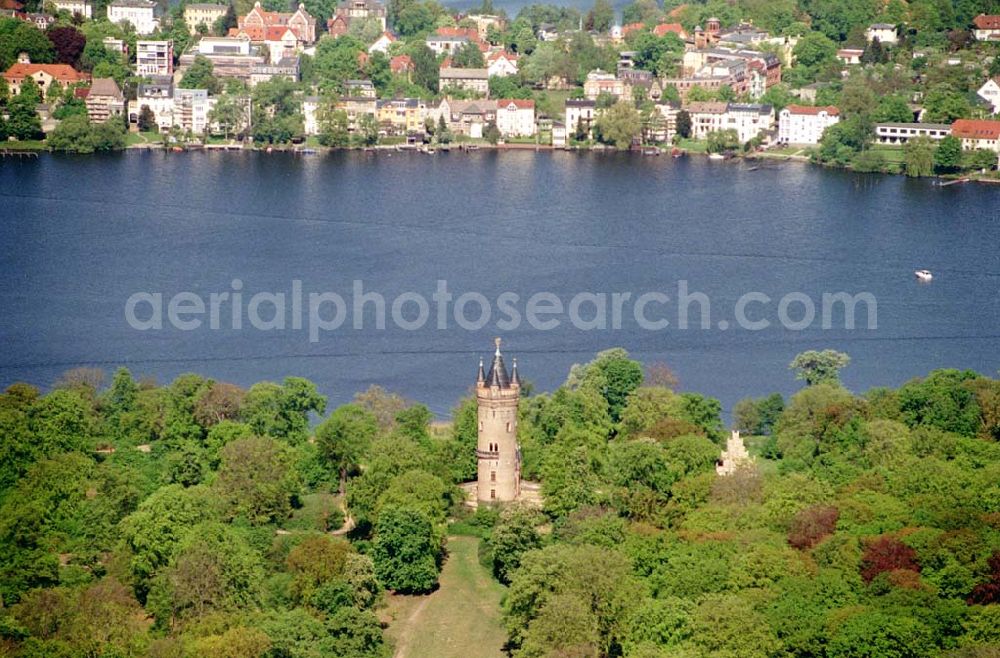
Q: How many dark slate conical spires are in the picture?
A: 4